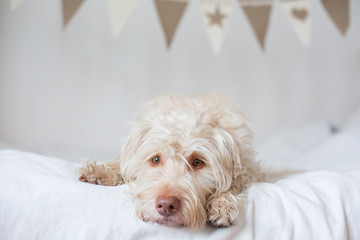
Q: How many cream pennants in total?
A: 4